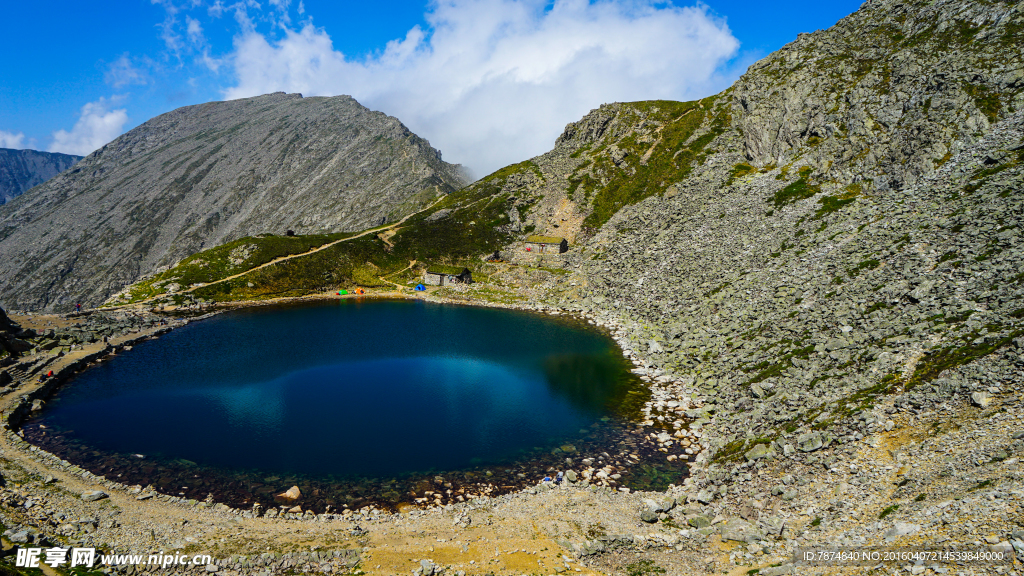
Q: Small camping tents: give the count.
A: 3